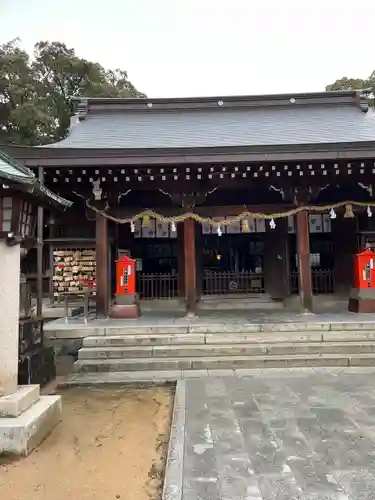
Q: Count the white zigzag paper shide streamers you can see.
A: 6